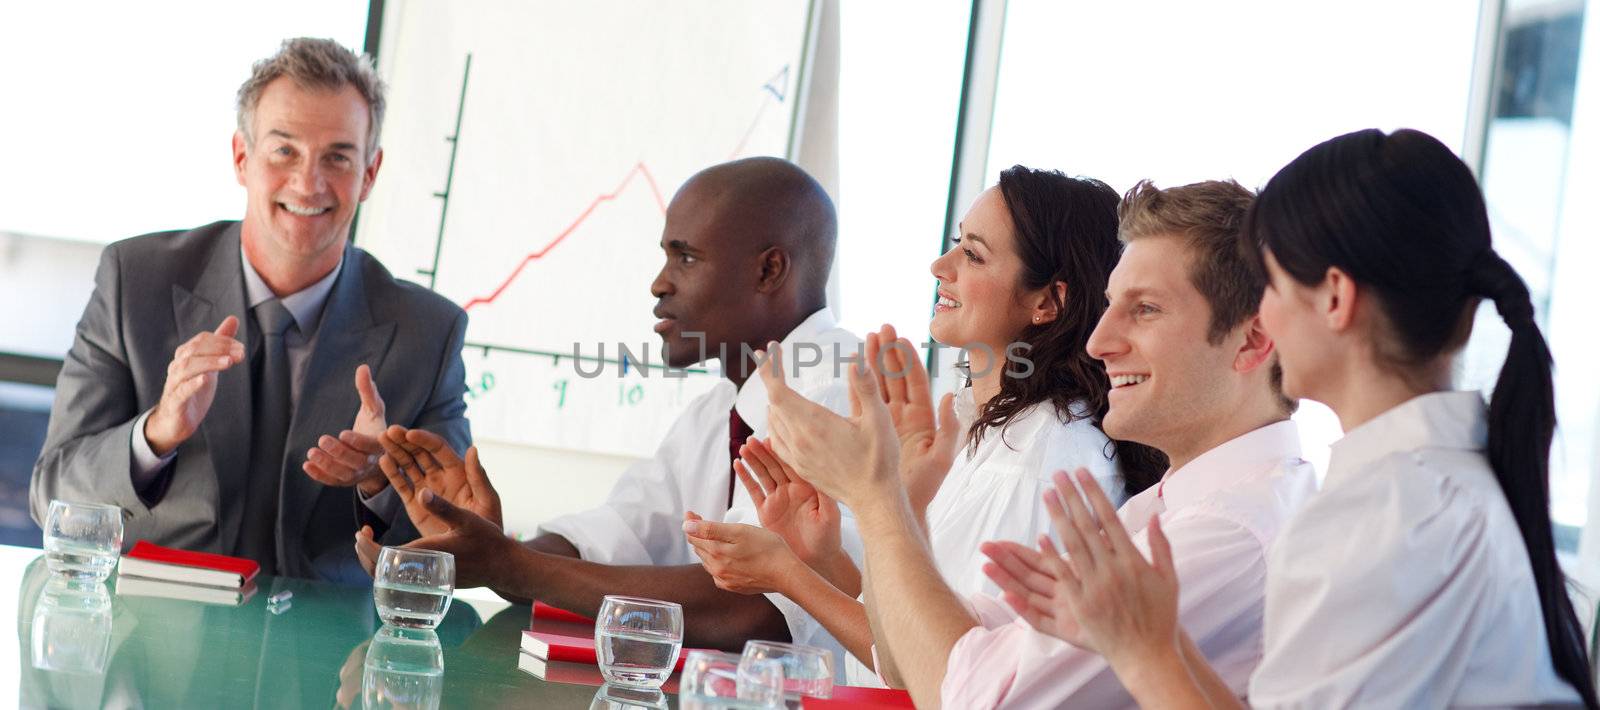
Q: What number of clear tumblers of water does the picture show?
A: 5